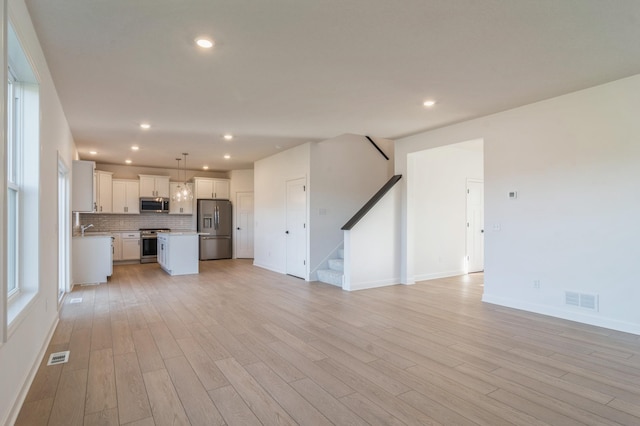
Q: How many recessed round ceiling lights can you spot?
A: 9